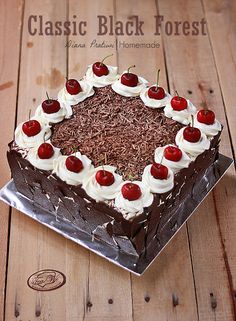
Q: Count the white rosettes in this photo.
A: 15